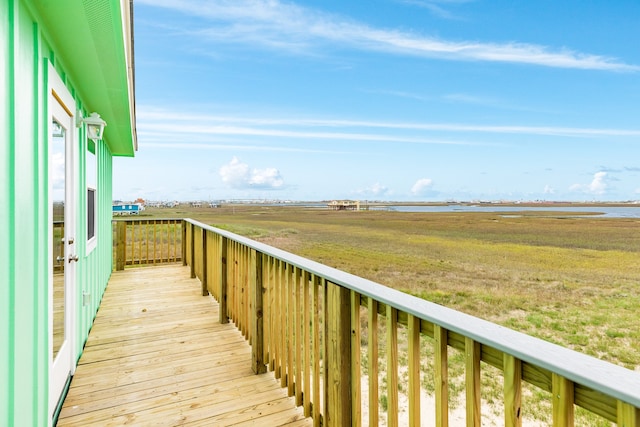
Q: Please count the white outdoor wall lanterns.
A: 1